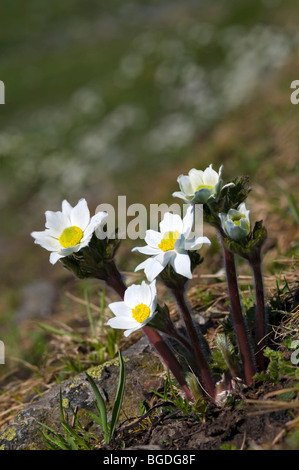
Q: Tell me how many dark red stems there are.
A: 5